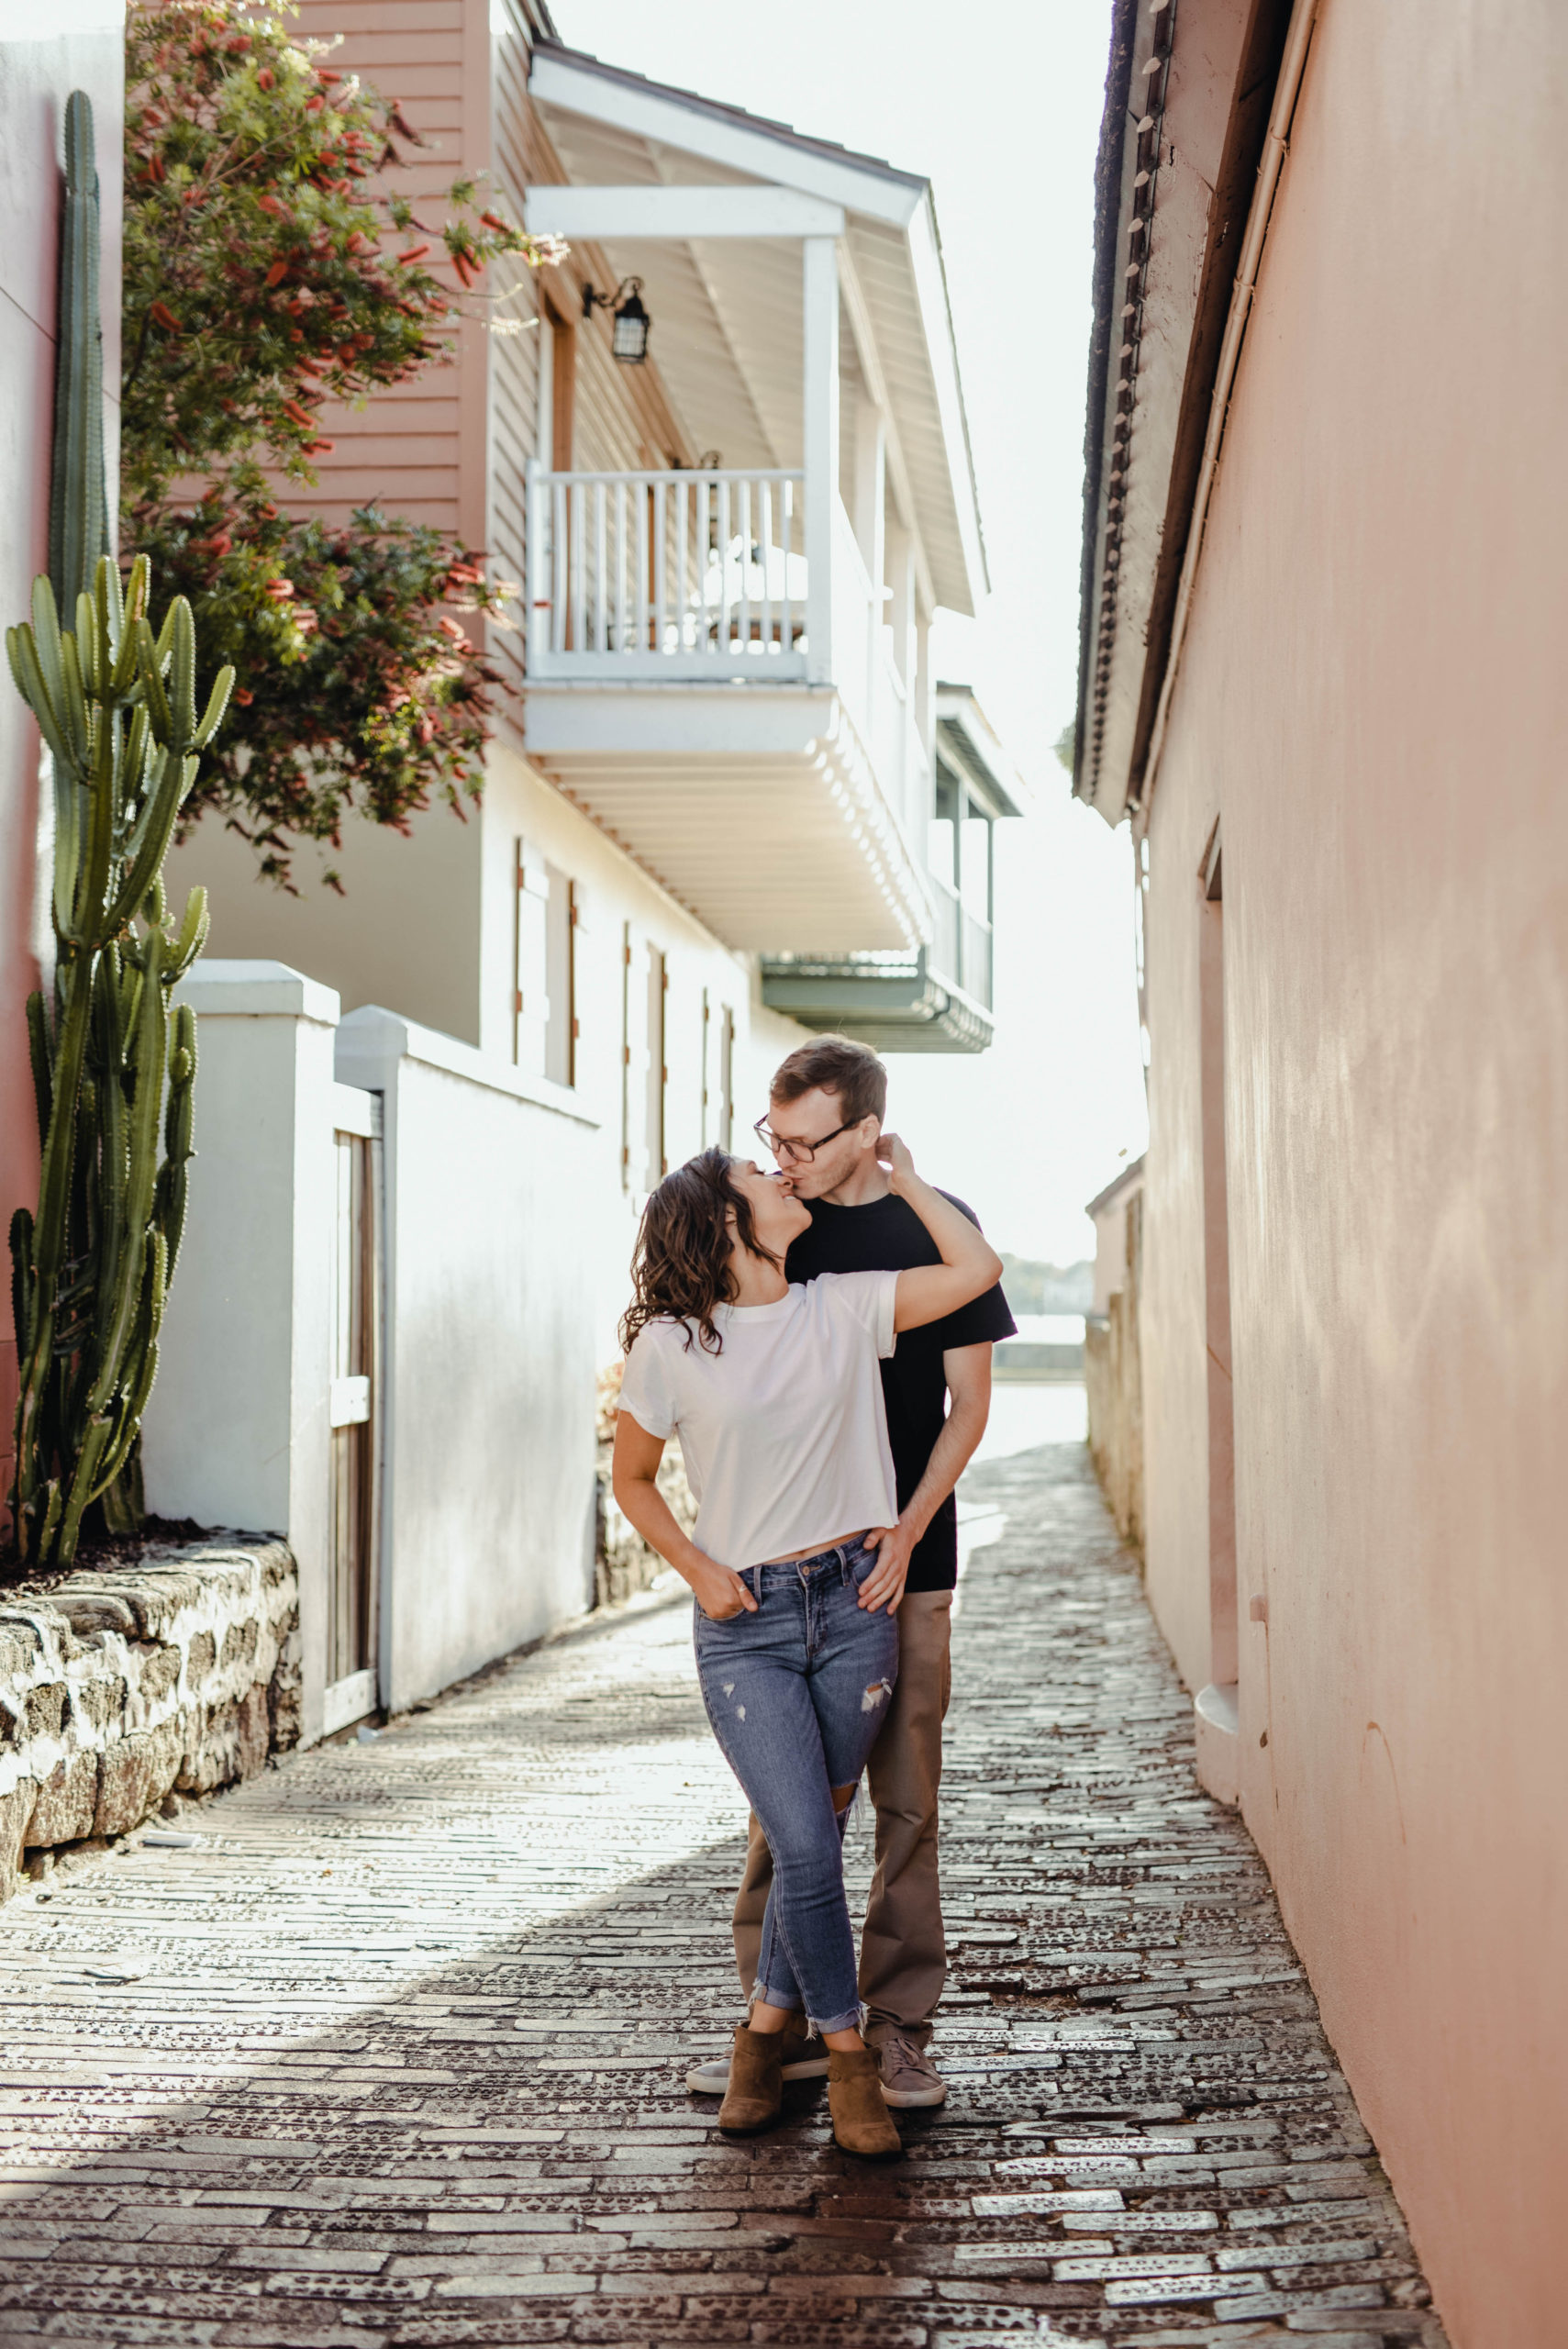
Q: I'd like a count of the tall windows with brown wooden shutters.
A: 3